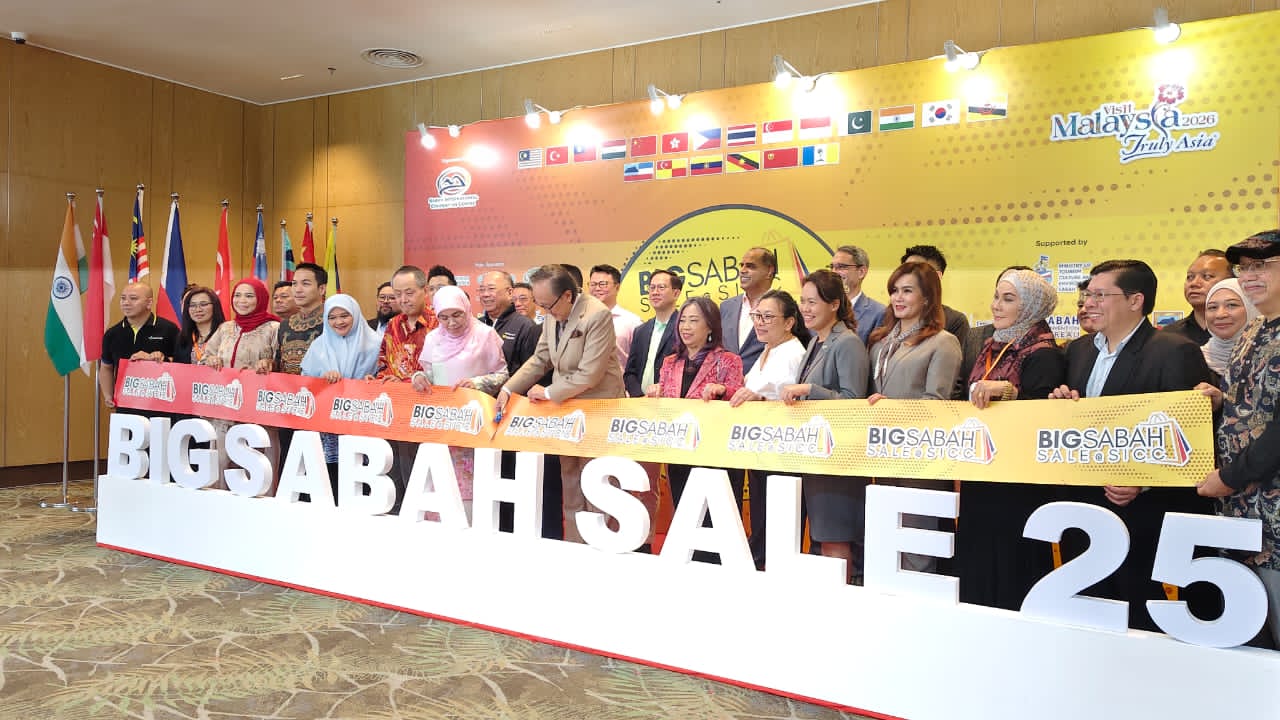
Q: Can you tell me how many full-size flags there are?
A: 9